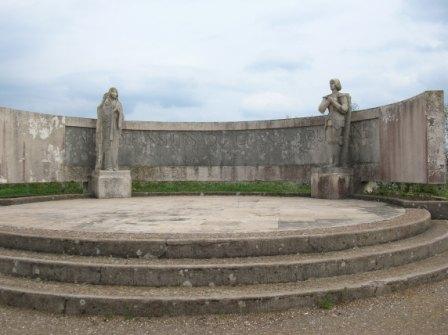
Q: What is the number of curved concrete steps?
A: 3